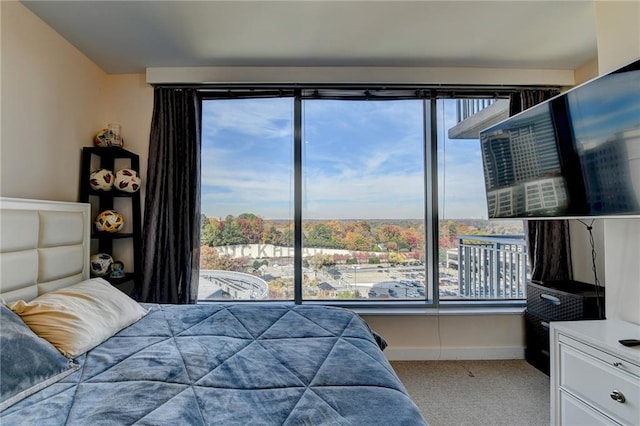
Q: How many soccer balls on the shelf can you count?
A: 5